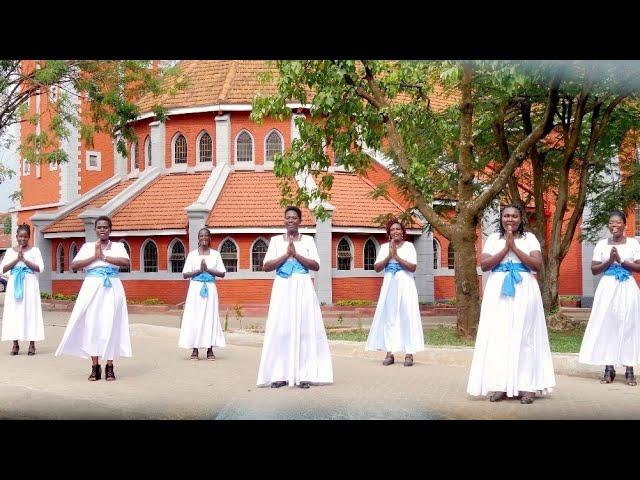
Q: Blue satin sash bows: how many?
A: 7